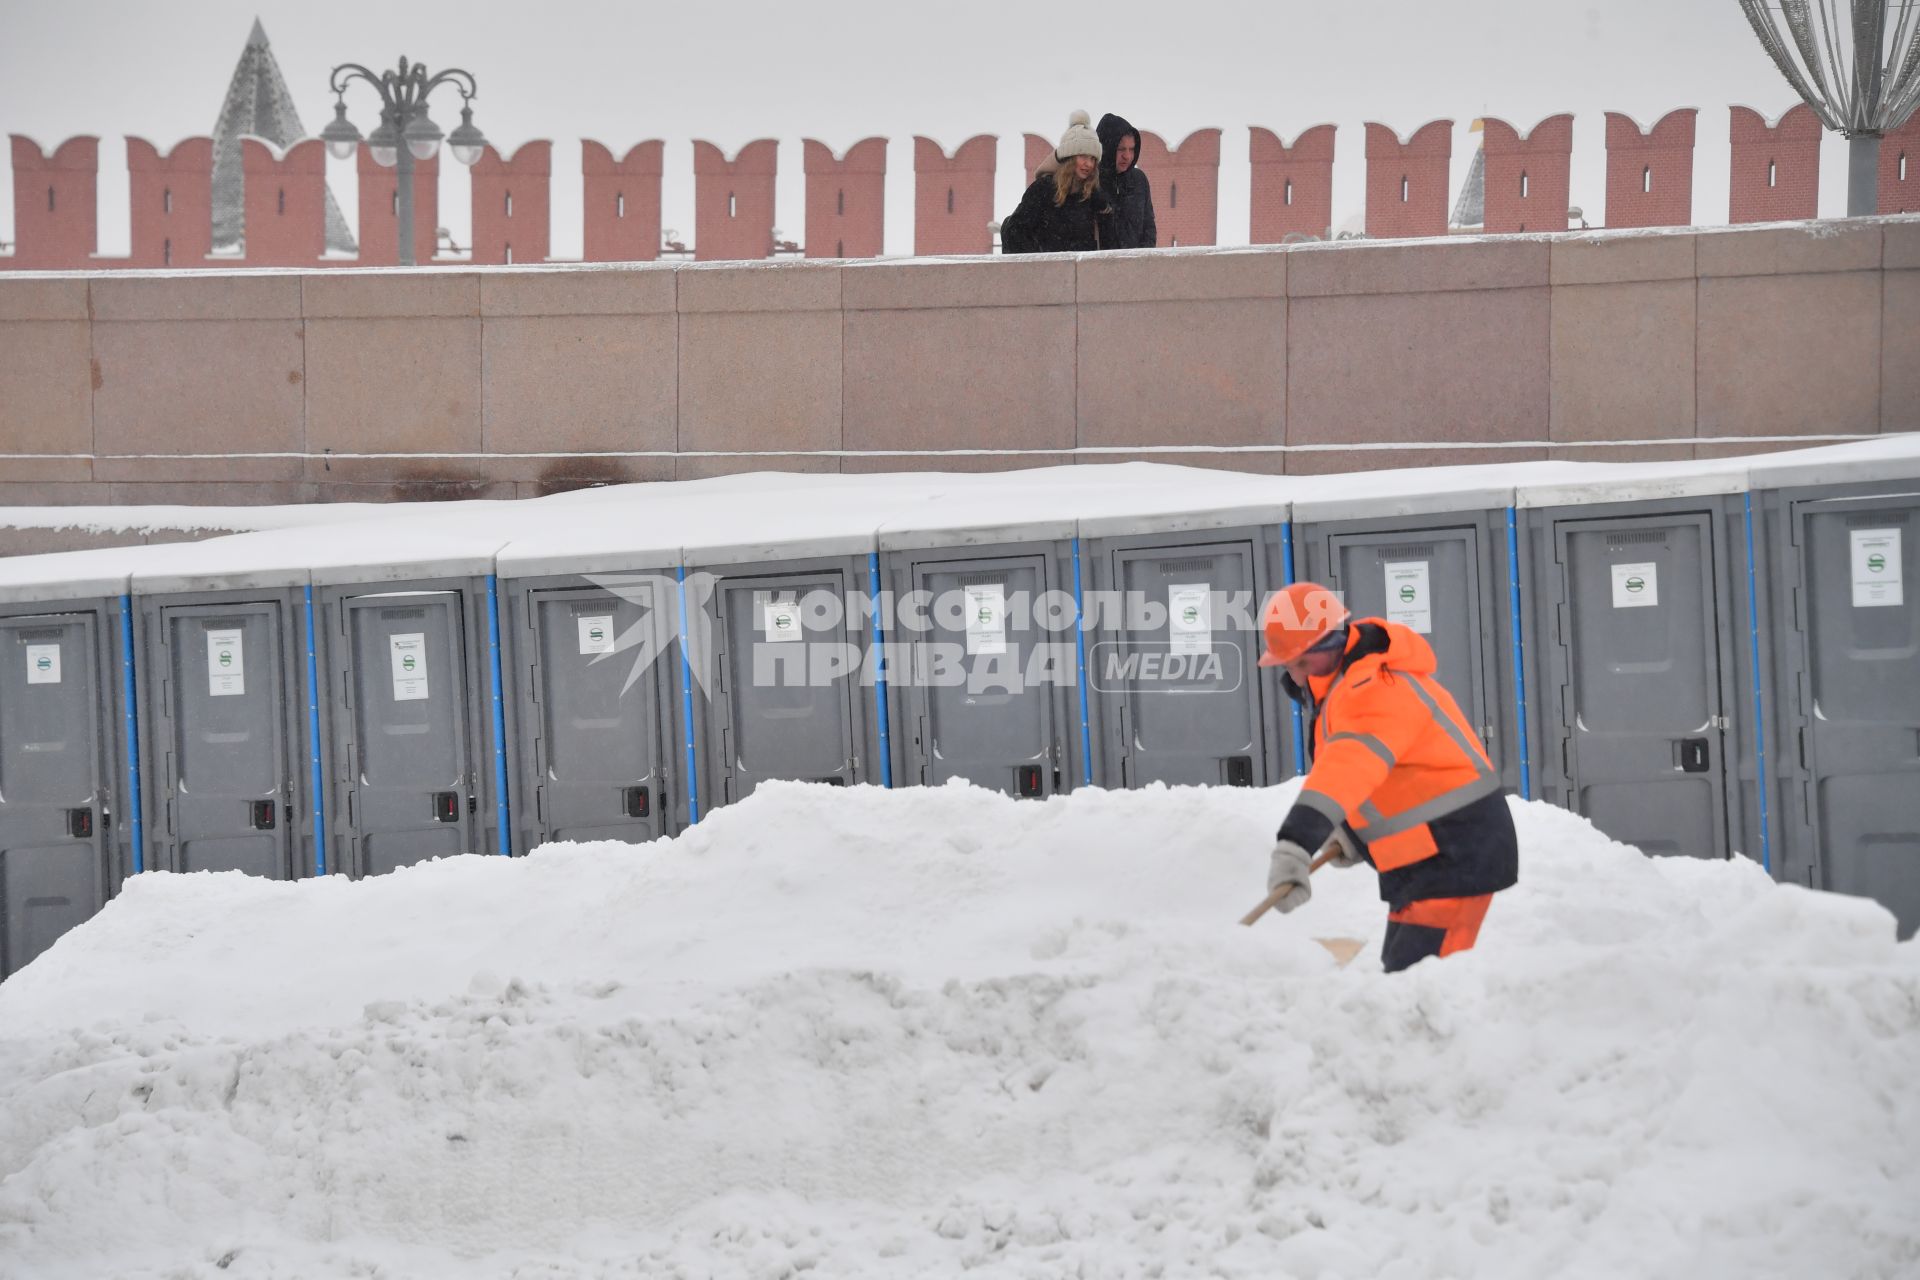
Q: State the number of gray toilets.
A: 10